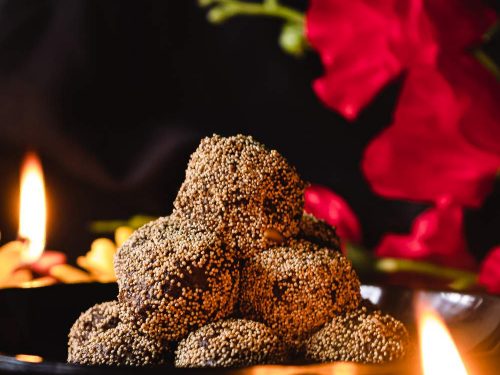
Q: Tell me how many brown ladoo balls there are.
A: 7